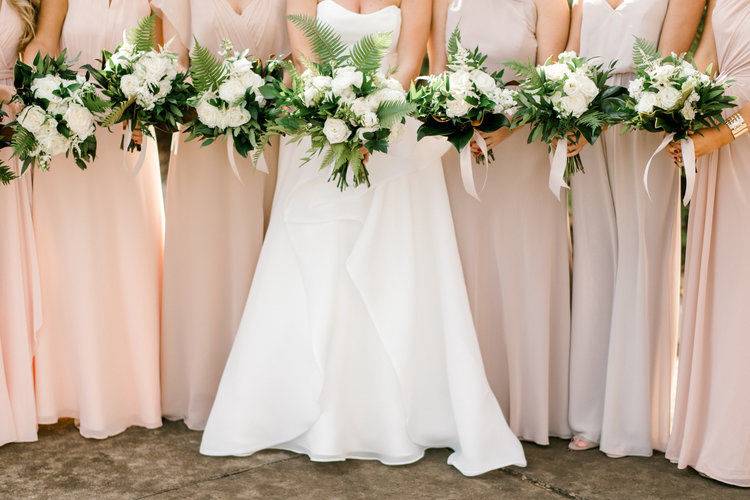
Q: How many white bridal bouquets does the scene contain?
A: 7